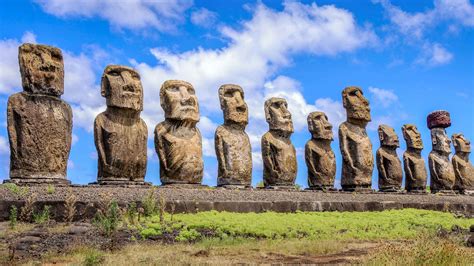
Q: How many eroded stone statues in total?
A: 11